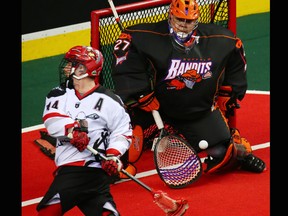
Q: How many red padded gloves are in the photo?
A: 2